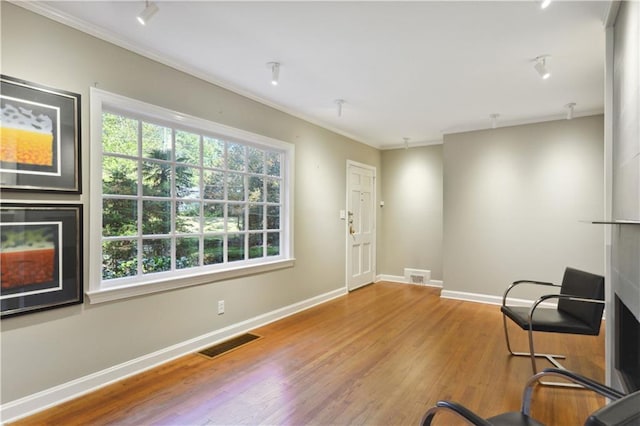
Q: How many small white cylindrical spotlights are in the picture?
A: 8